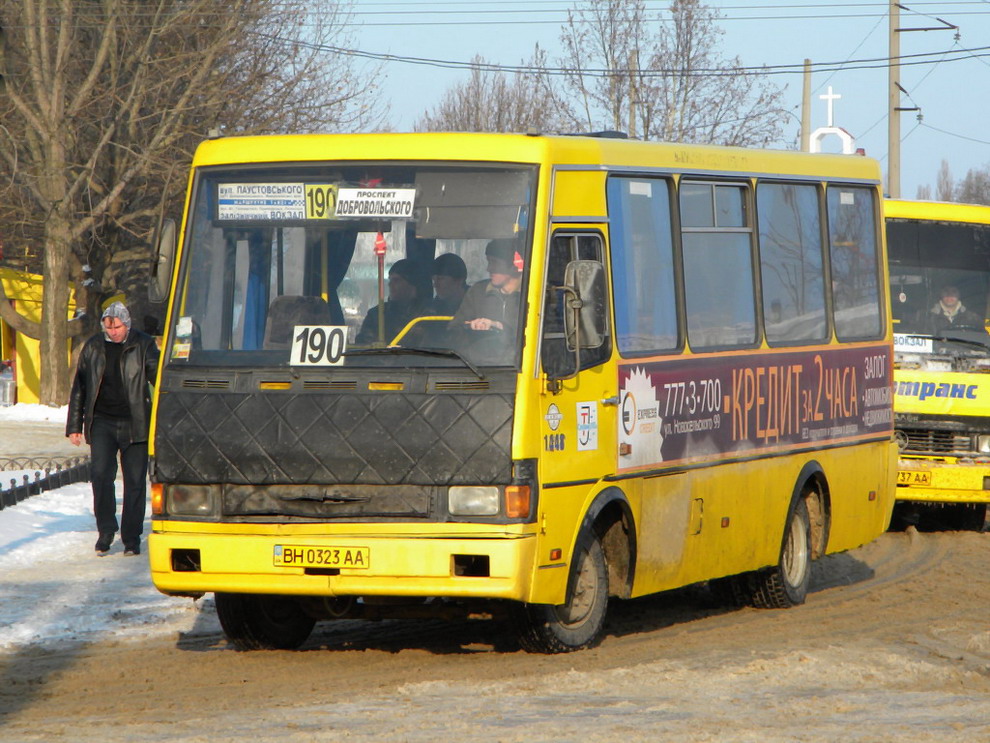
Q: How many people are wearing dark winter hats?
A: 3